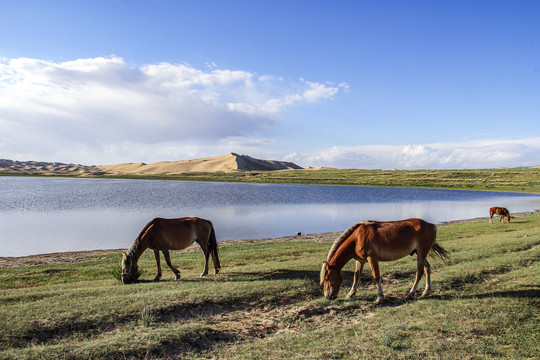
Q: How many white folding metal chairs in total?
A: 0